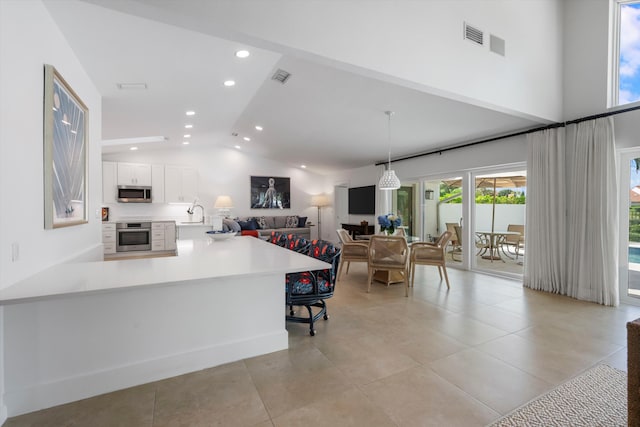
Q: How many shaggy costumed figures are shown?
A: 0